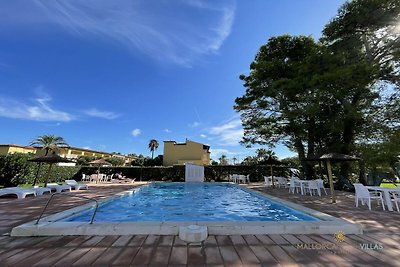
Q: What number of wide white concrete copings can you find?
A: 1